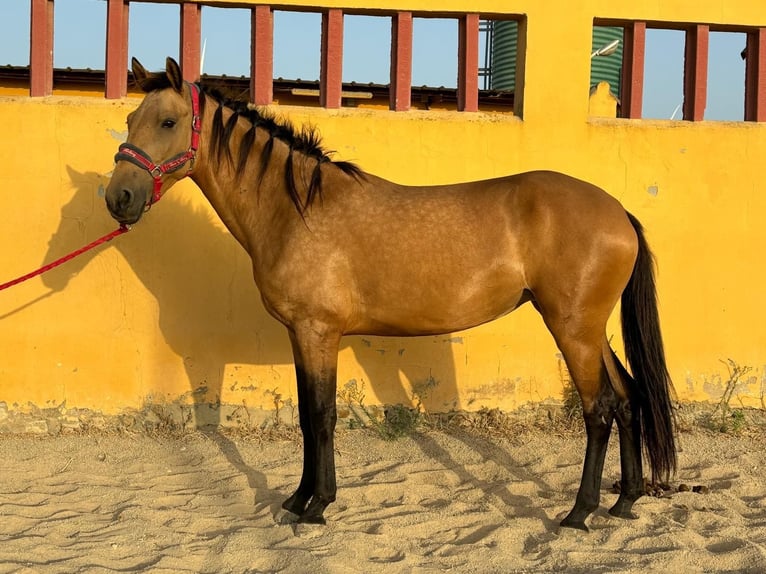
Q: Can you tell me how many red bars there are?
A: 10